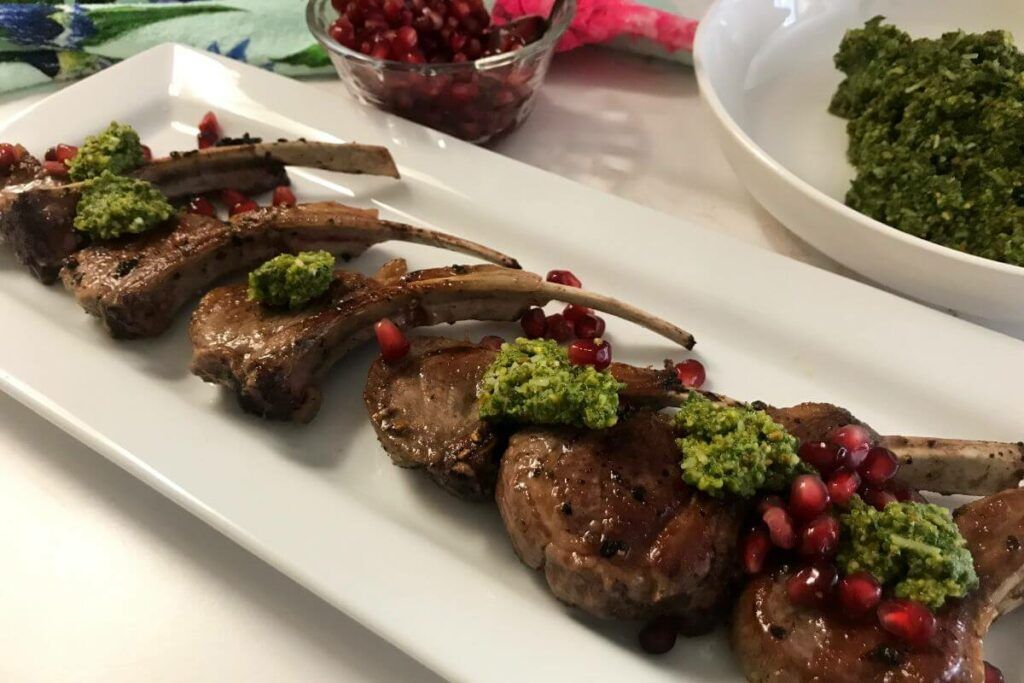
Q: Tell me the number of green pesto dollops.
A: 6